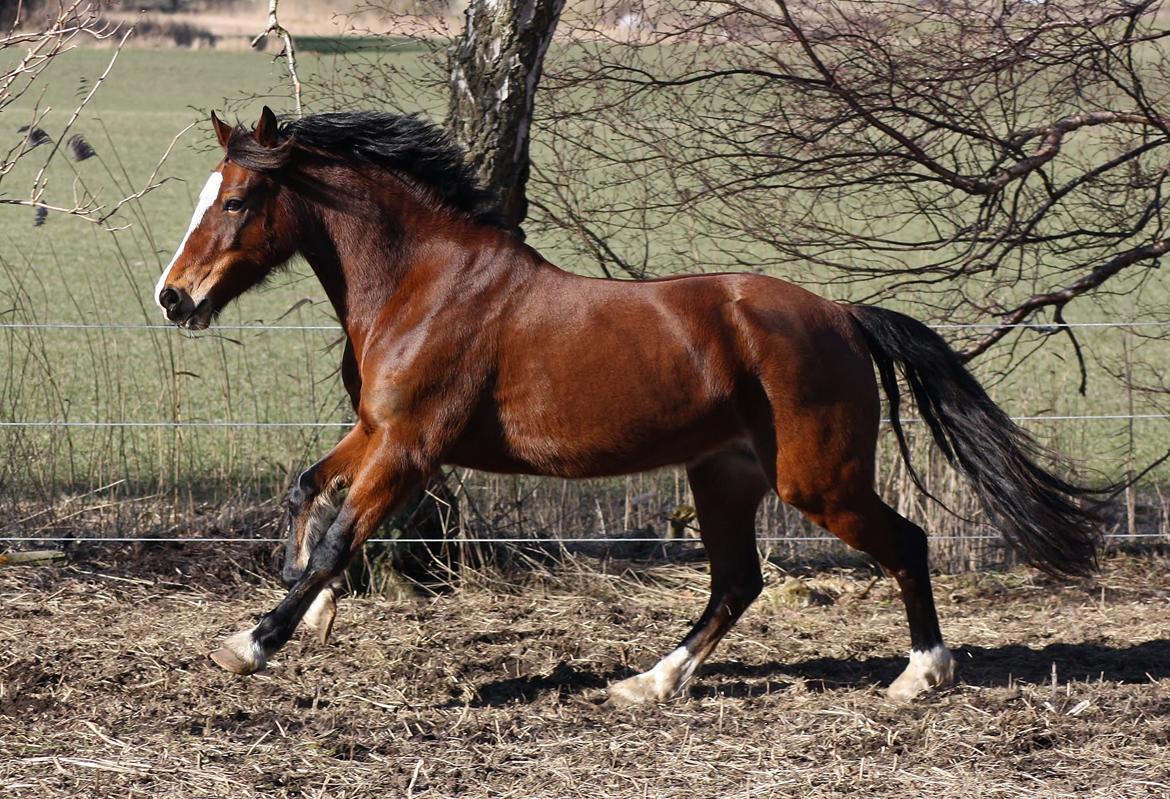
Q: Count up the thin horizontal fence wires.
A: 3